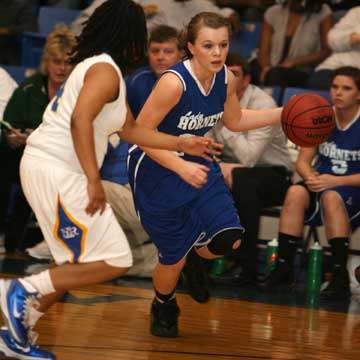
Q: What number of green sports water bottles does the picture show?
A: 3